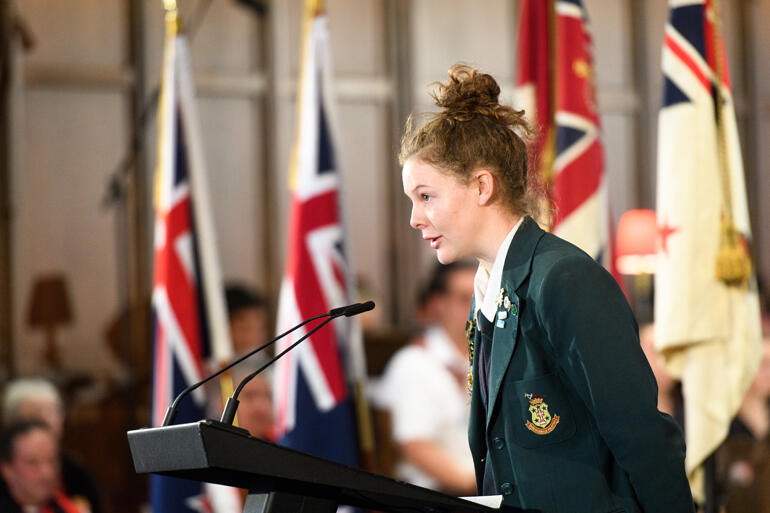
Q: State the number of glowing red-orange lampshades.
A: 1